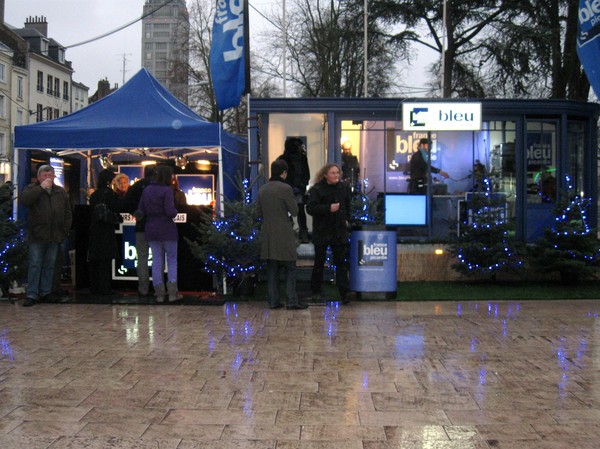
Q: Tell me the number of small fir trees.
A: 5